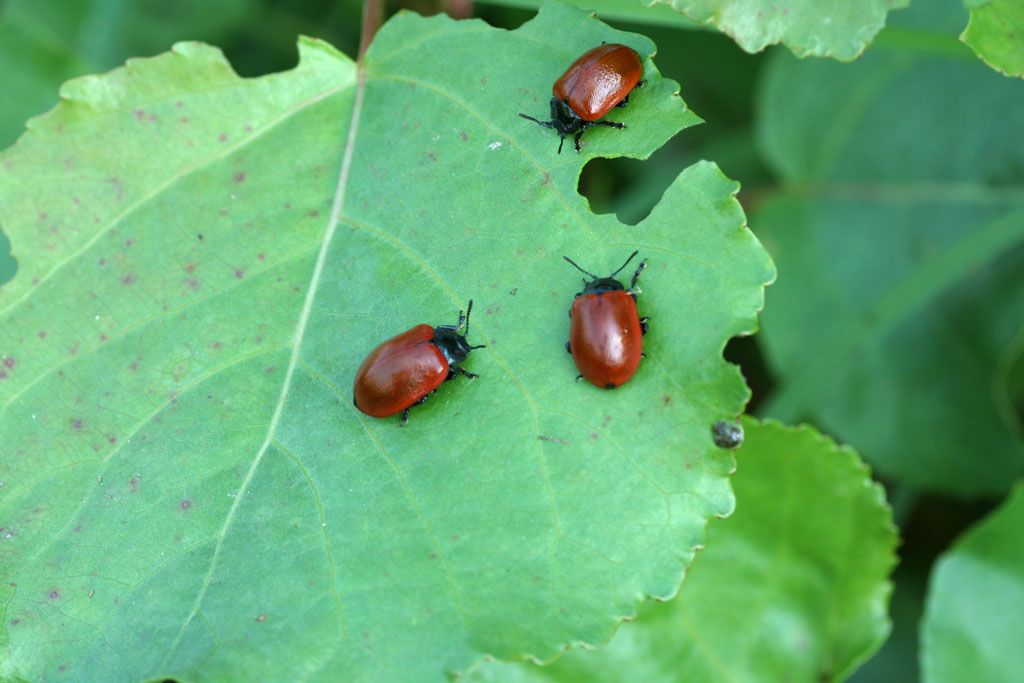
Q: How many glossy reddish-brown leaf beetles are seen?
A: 3